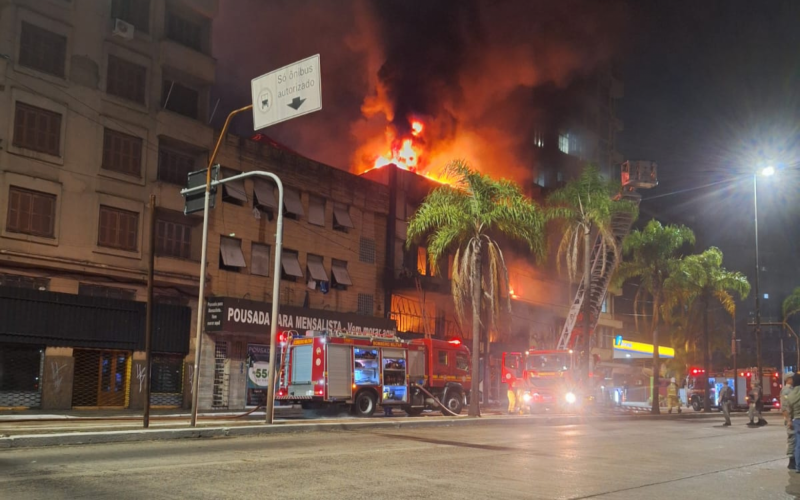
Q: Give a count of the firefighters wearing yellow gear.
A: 2